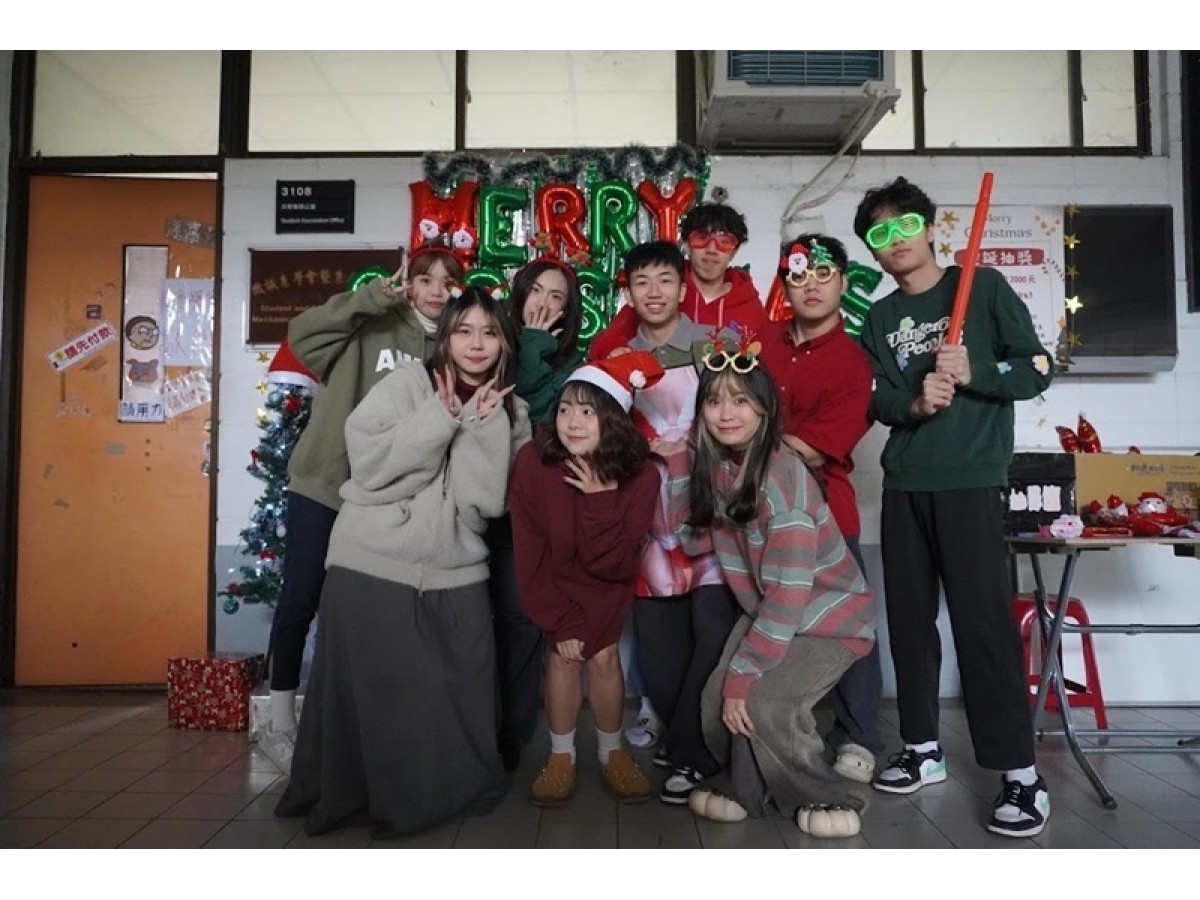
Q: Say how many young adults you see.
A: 9